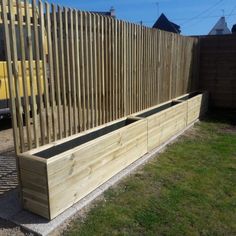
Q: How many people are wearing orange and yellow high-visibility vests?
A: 0